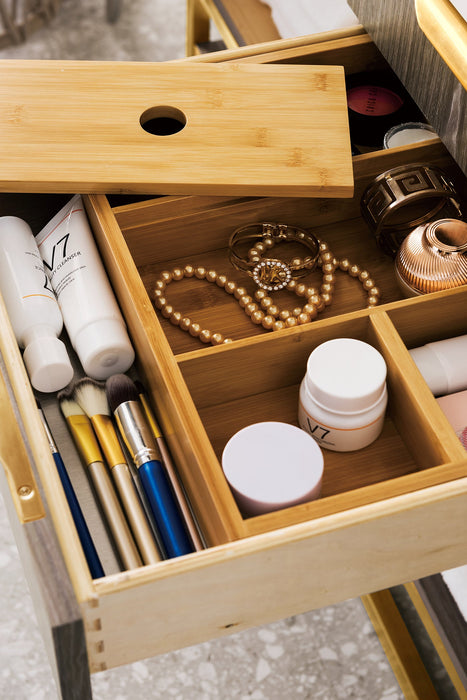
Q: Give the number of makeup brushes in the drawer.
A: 5